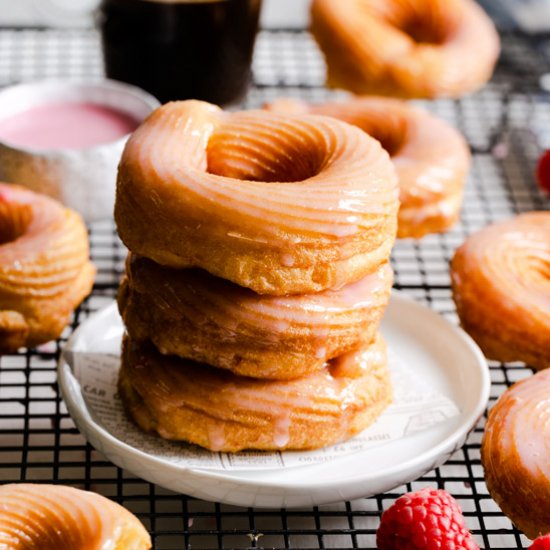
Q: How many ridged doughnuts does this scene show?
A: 9